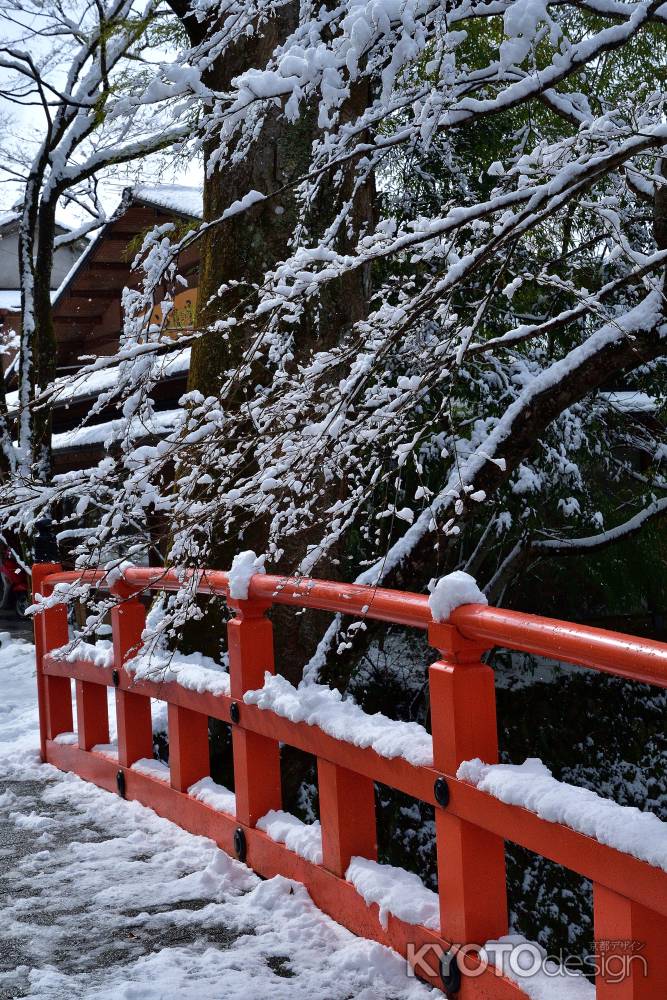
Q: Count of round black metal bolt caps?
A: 6